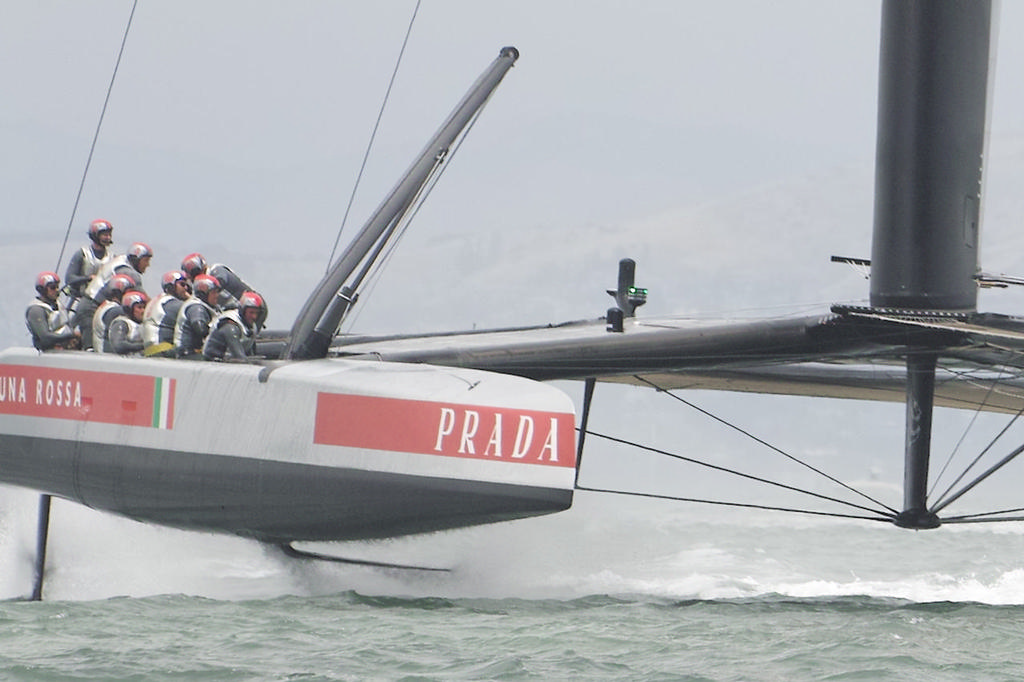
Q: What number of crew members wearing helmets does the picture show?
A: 9